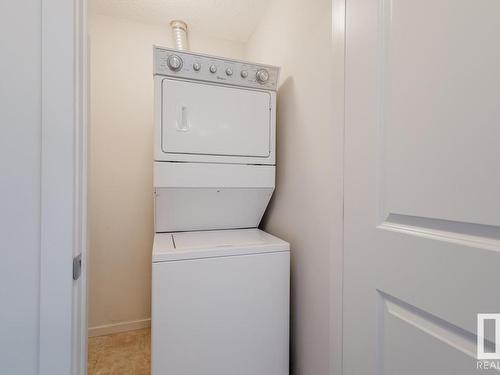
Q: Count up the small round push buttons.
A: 4